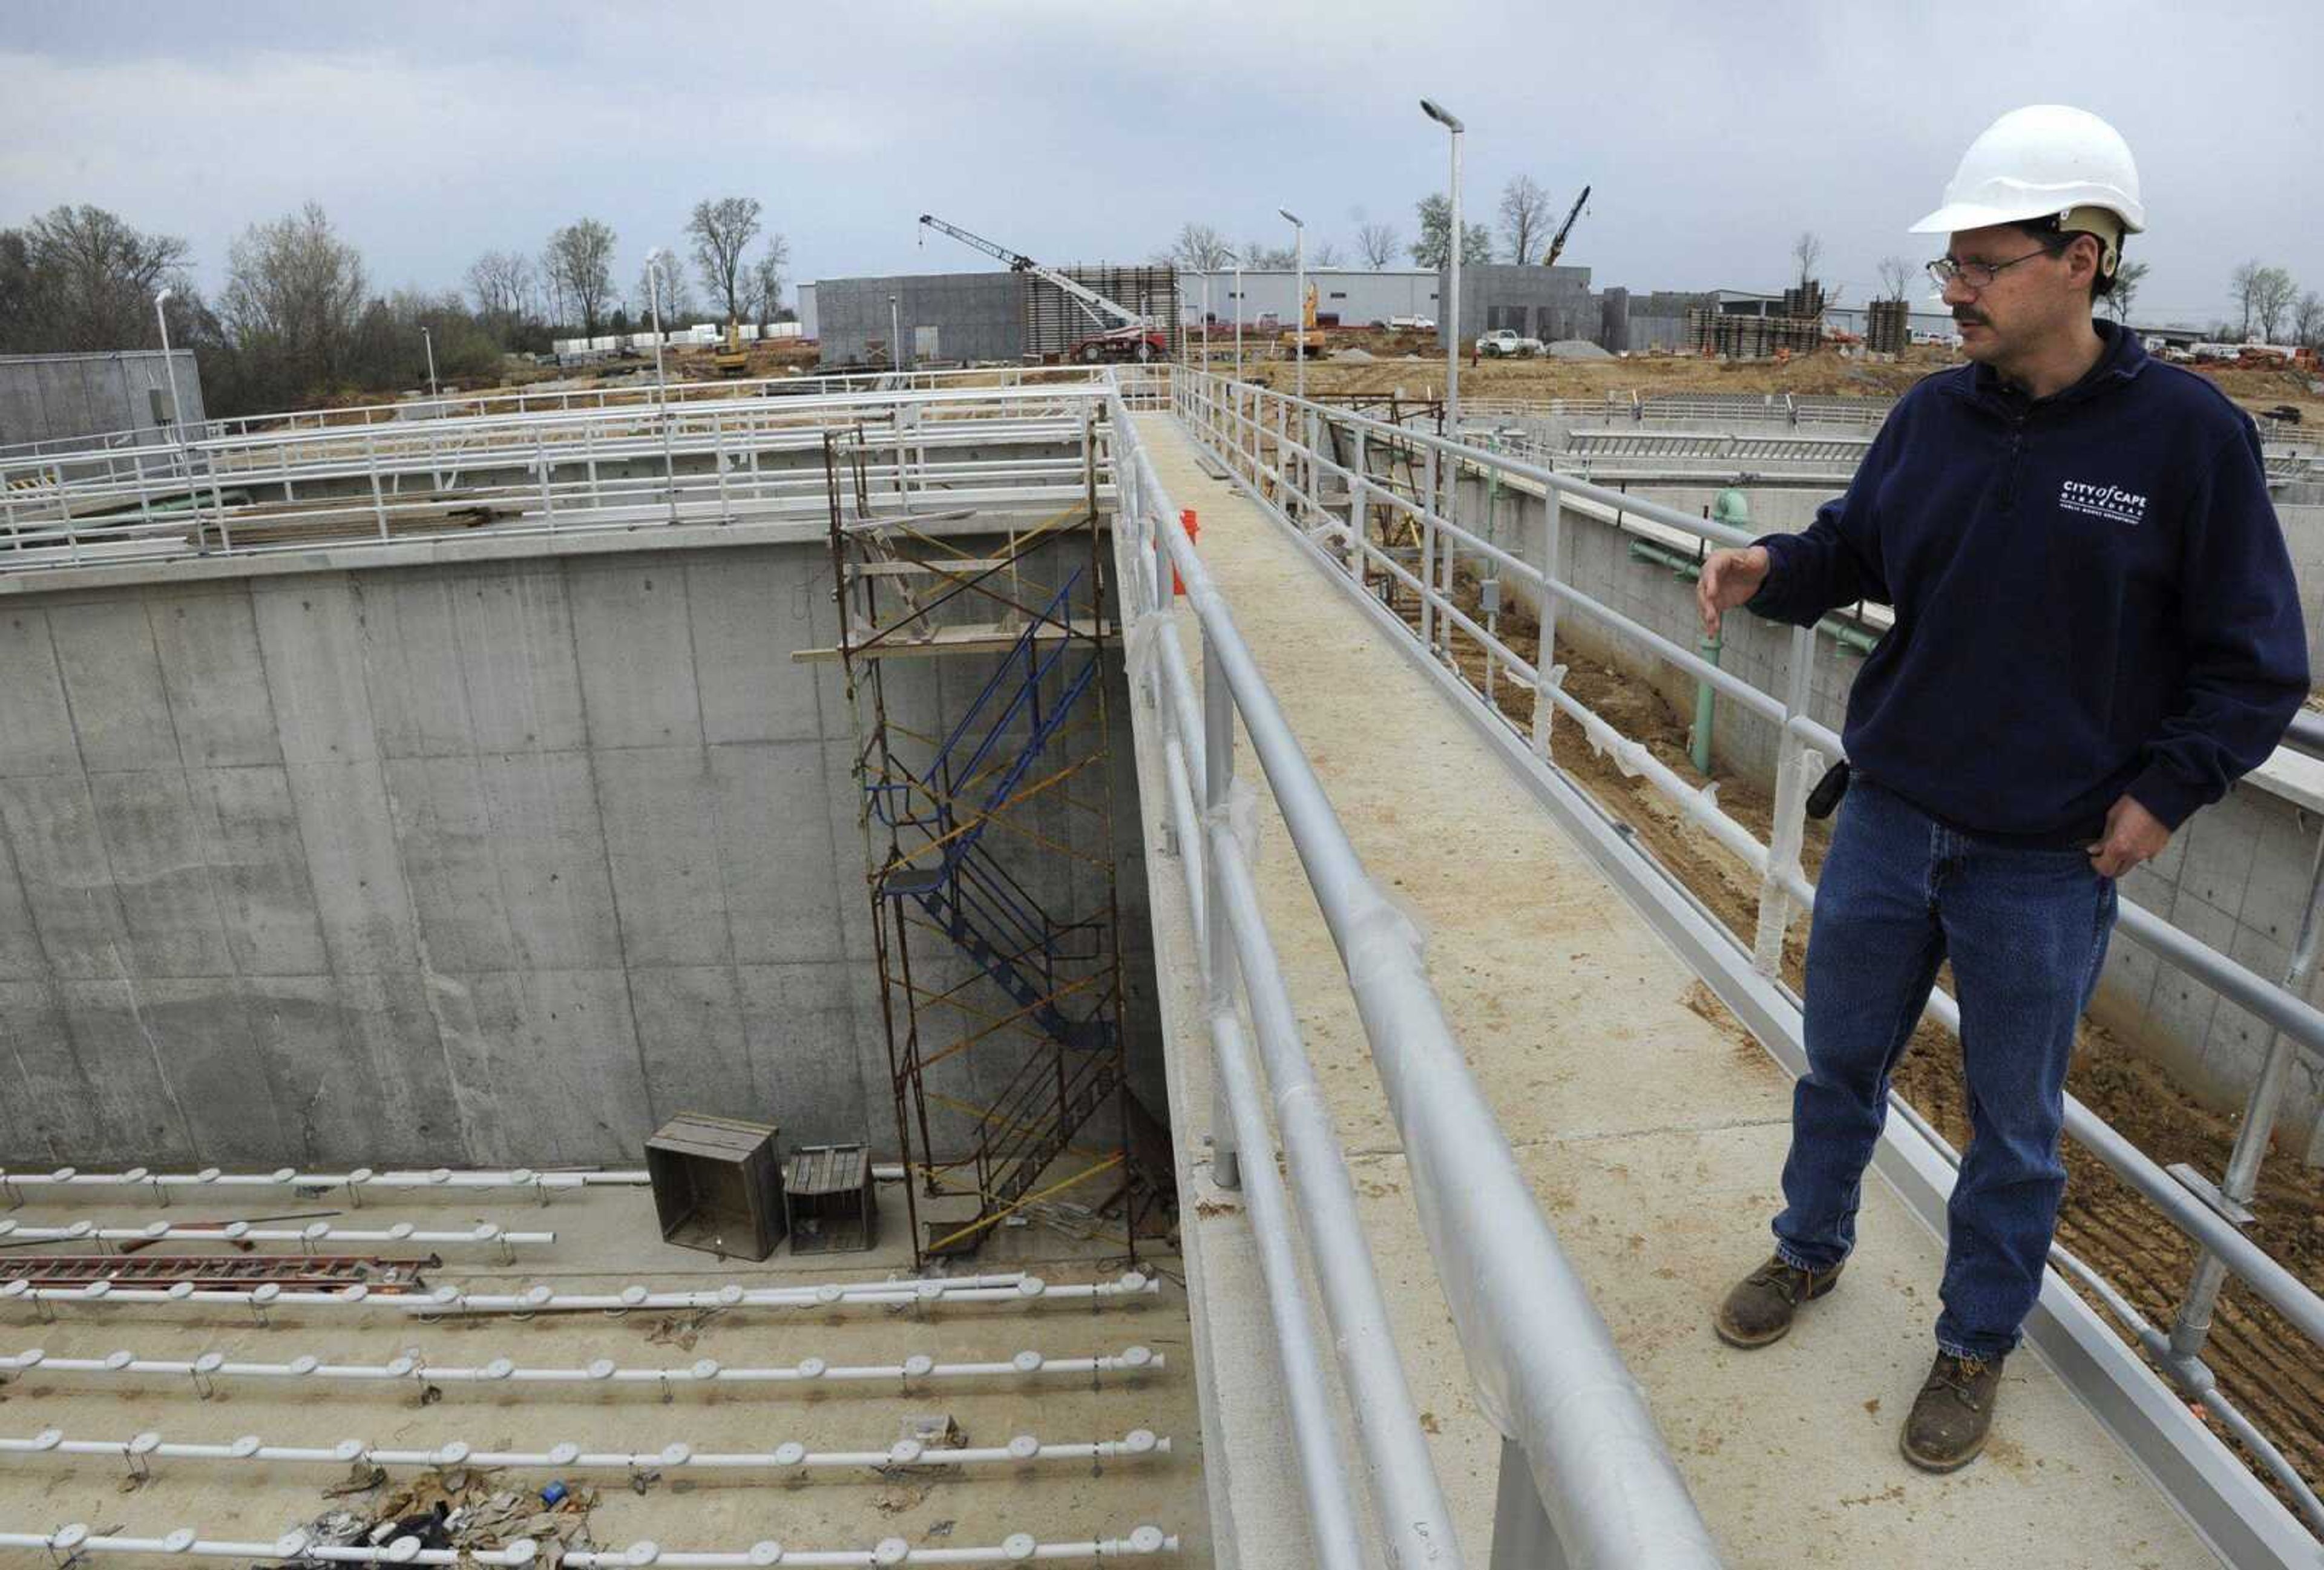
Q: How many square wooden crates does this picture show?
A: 2